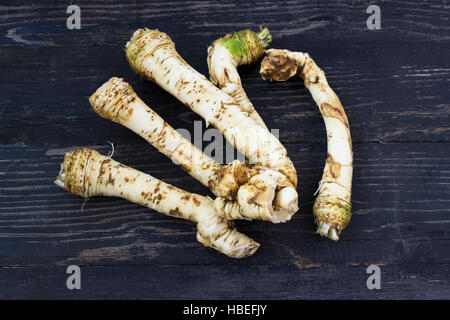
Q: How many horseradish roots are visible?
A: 5